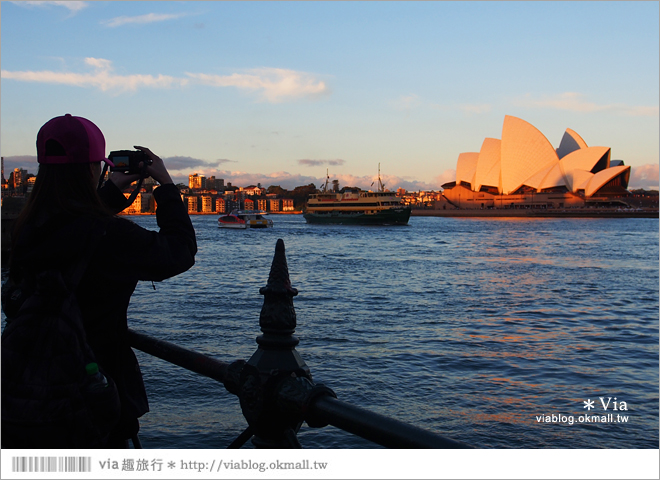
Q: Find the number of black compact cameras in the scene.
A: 1